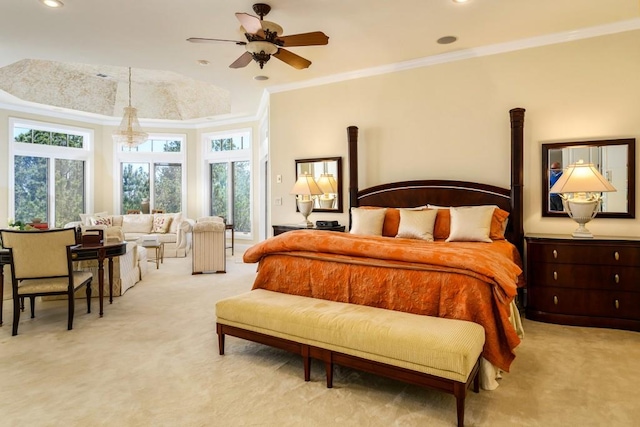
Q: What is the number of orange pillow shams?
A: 2